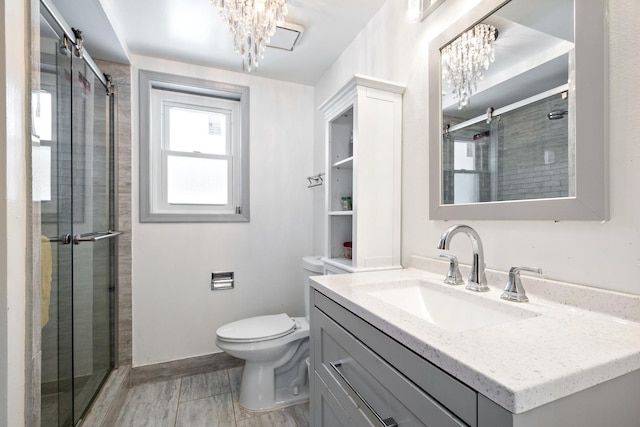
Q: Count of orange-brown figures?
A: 0